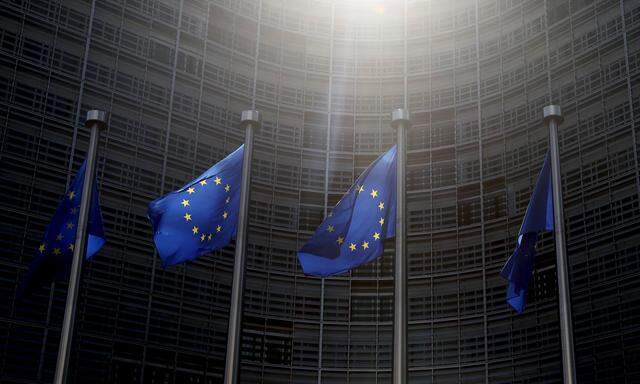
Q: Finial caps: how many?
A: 4